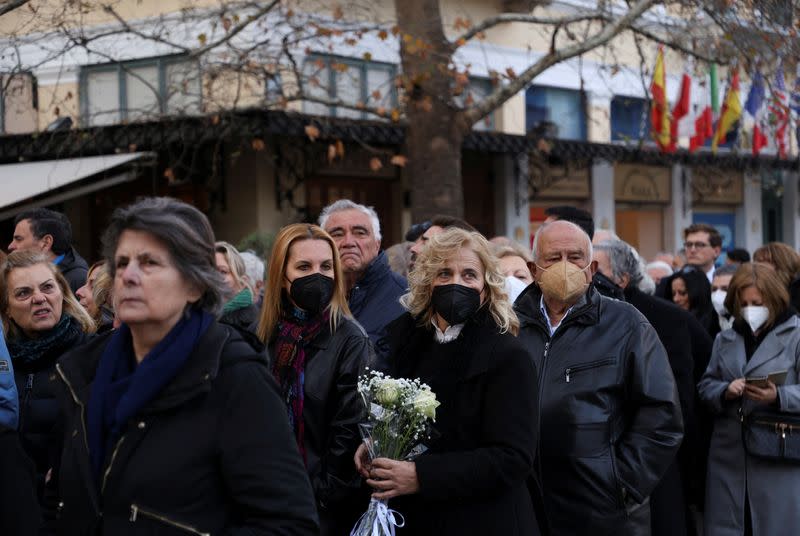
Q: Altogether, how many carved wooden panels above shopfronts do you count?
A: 3